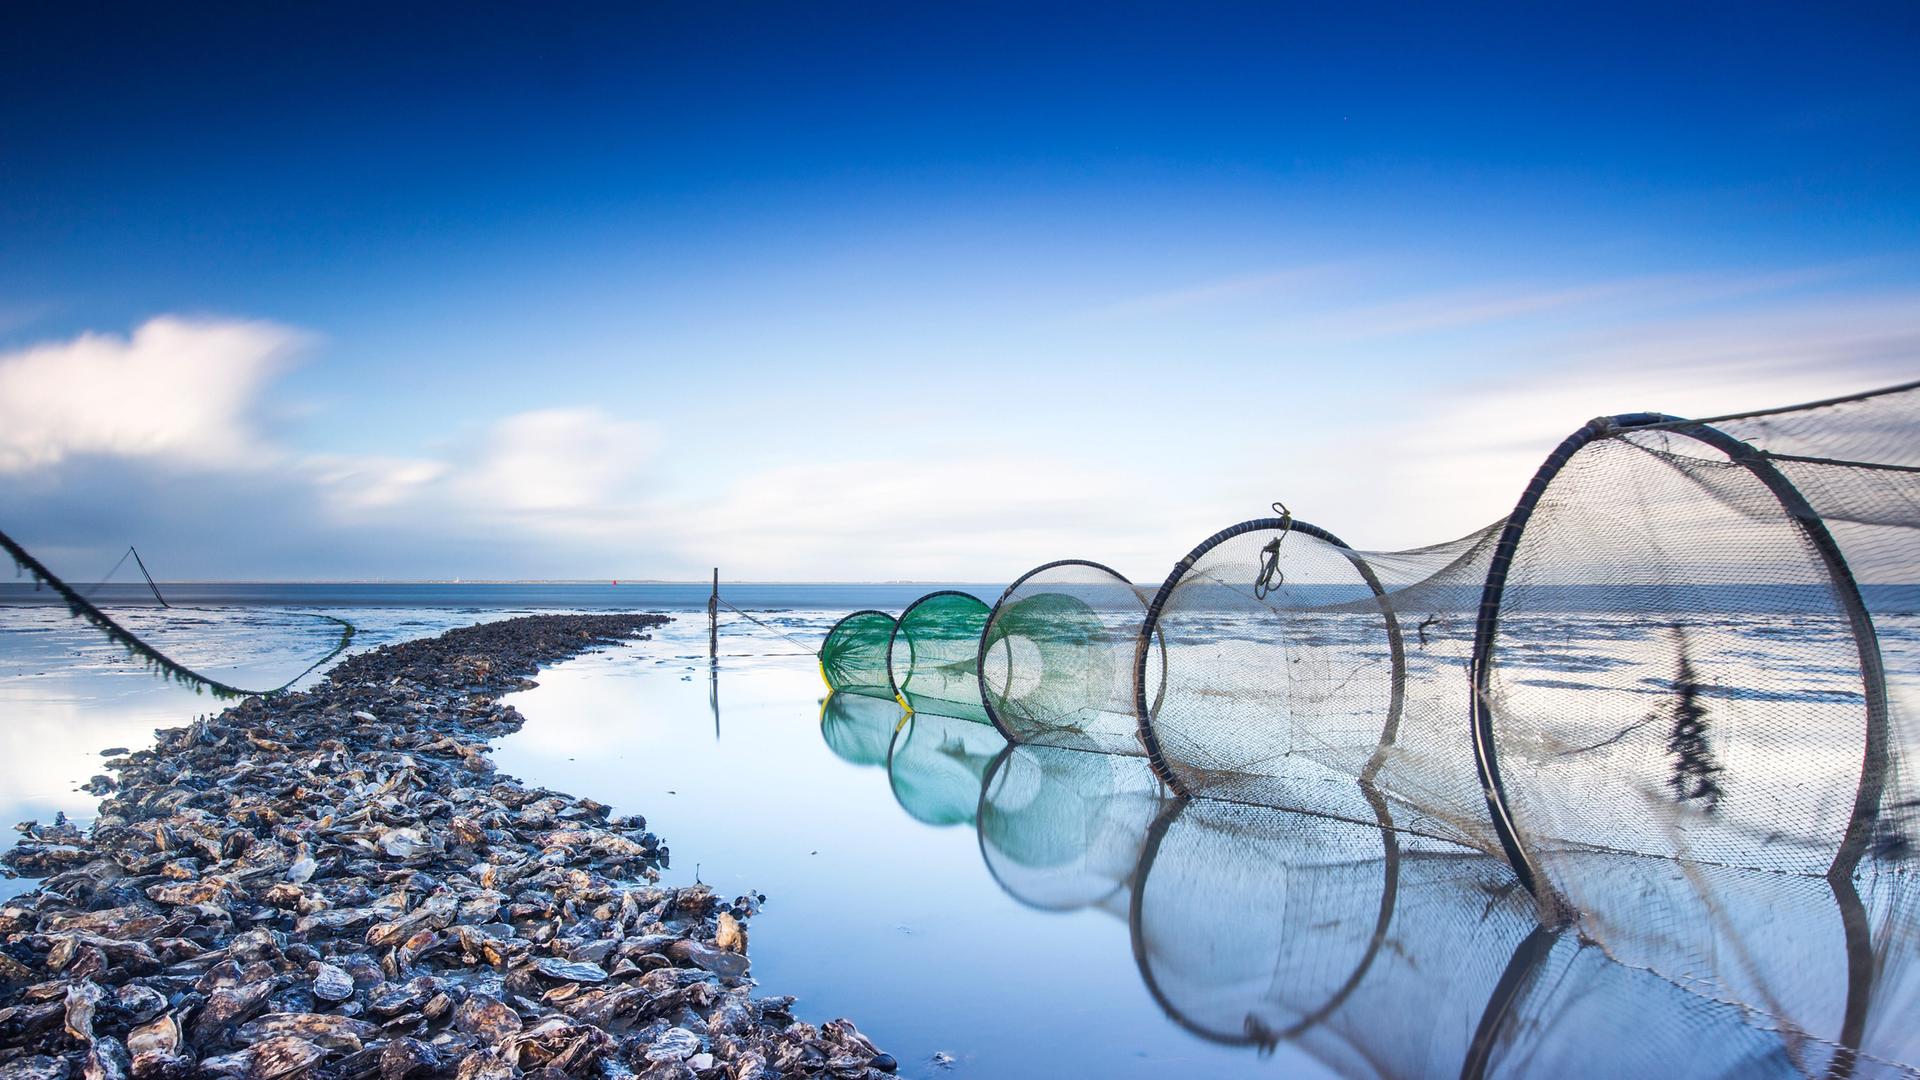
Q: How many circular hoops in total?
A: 5